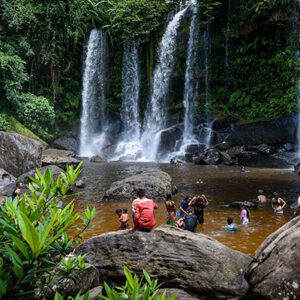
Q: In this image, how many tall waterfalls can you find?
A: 4